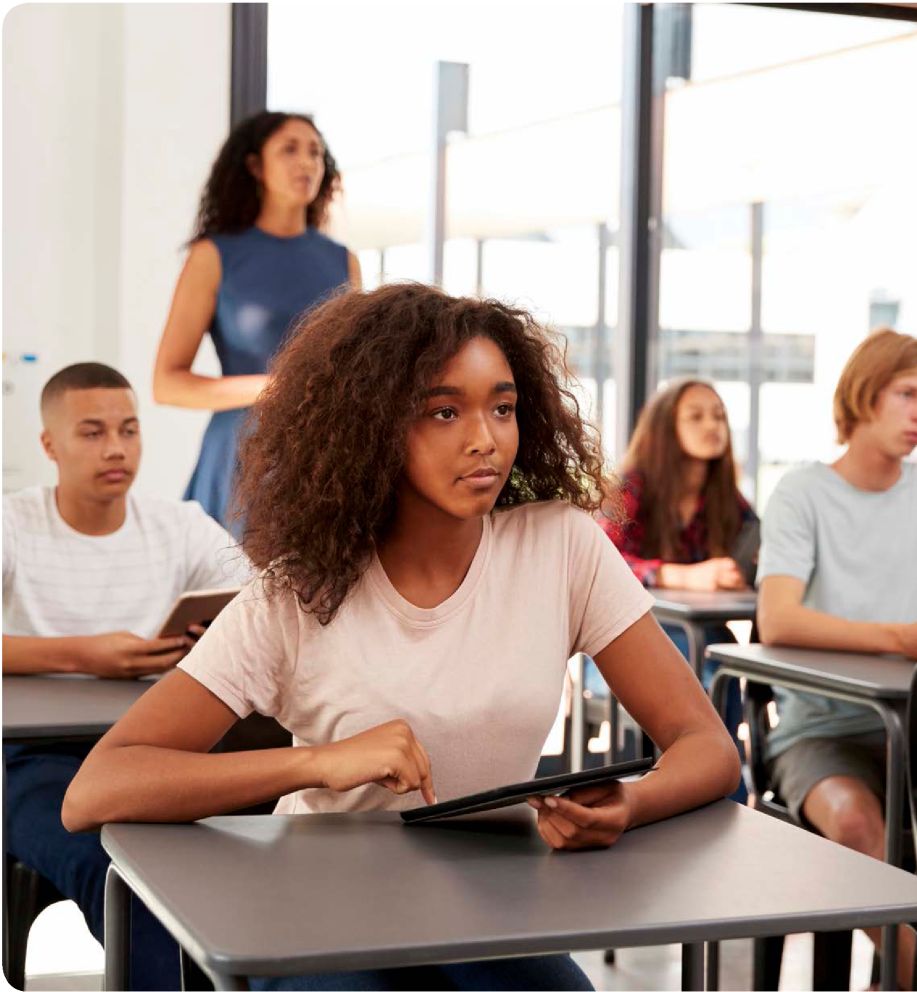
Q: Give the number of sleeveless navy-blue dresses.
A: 1